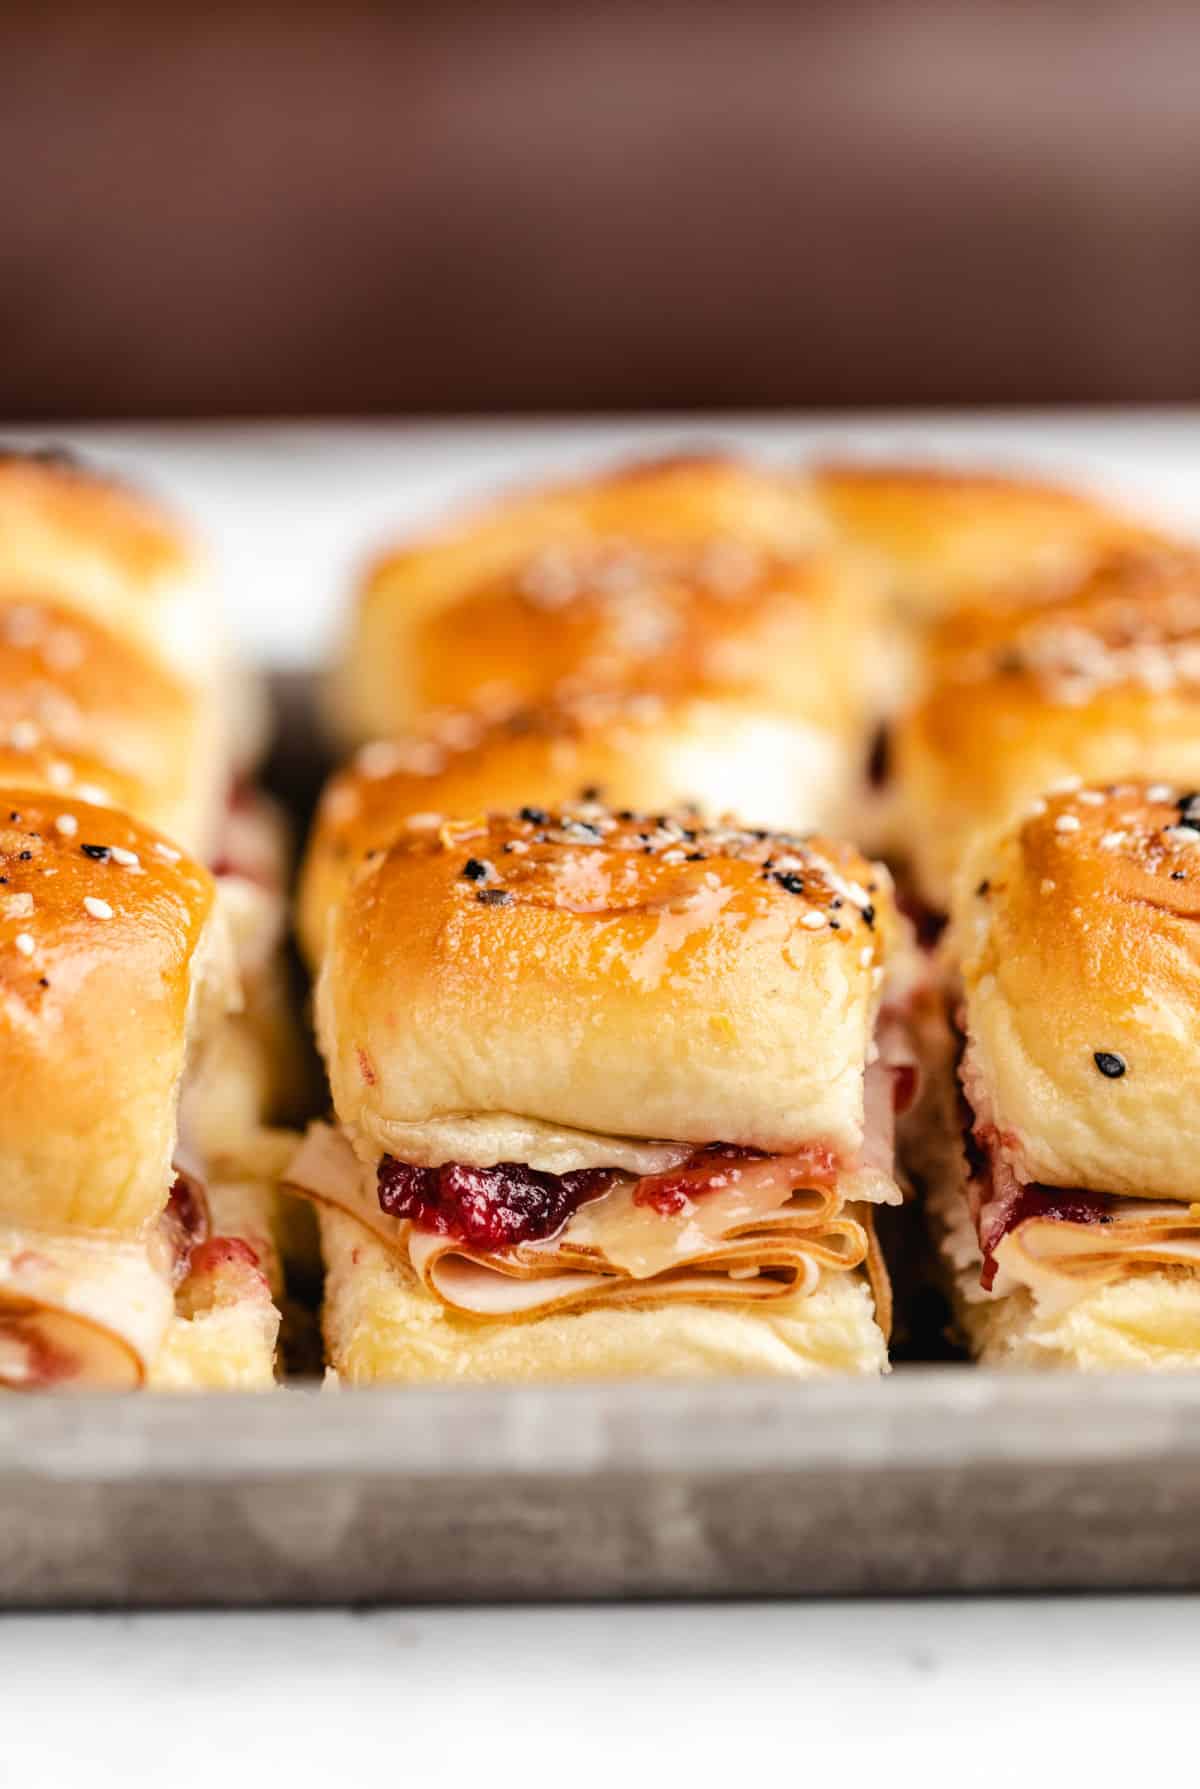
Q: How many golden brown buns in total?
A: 12